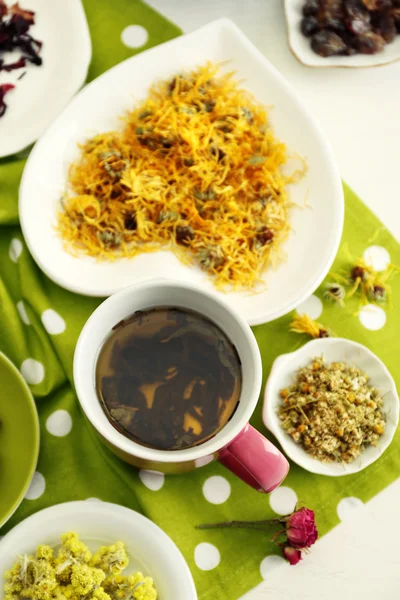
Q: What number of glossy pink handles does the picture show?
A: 1